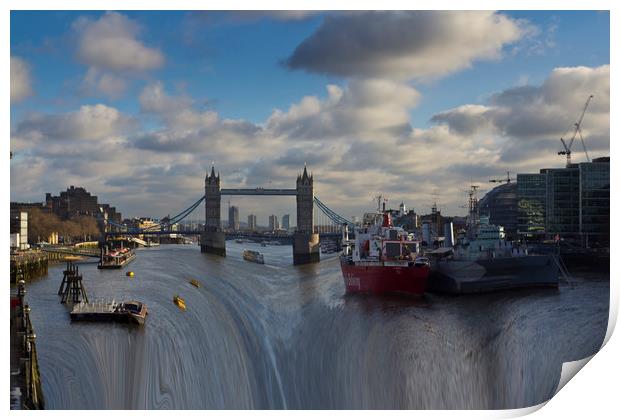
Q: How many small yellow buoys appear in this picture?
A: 3